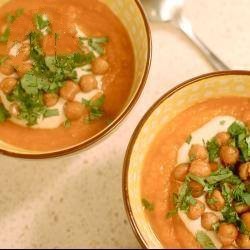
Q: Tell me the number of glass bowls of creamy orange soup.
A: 2